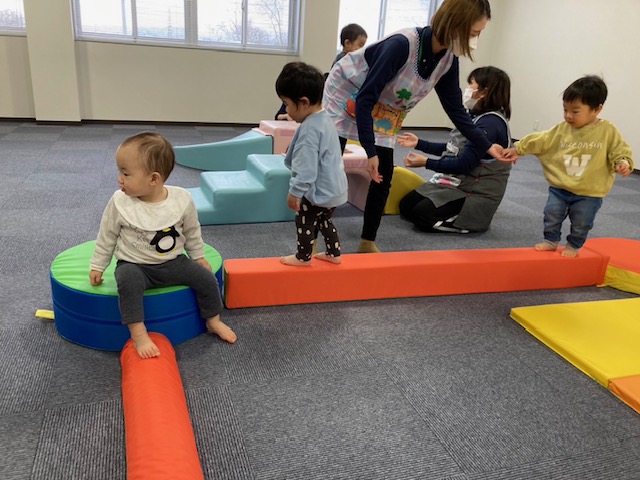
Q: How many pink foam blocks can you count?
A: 2